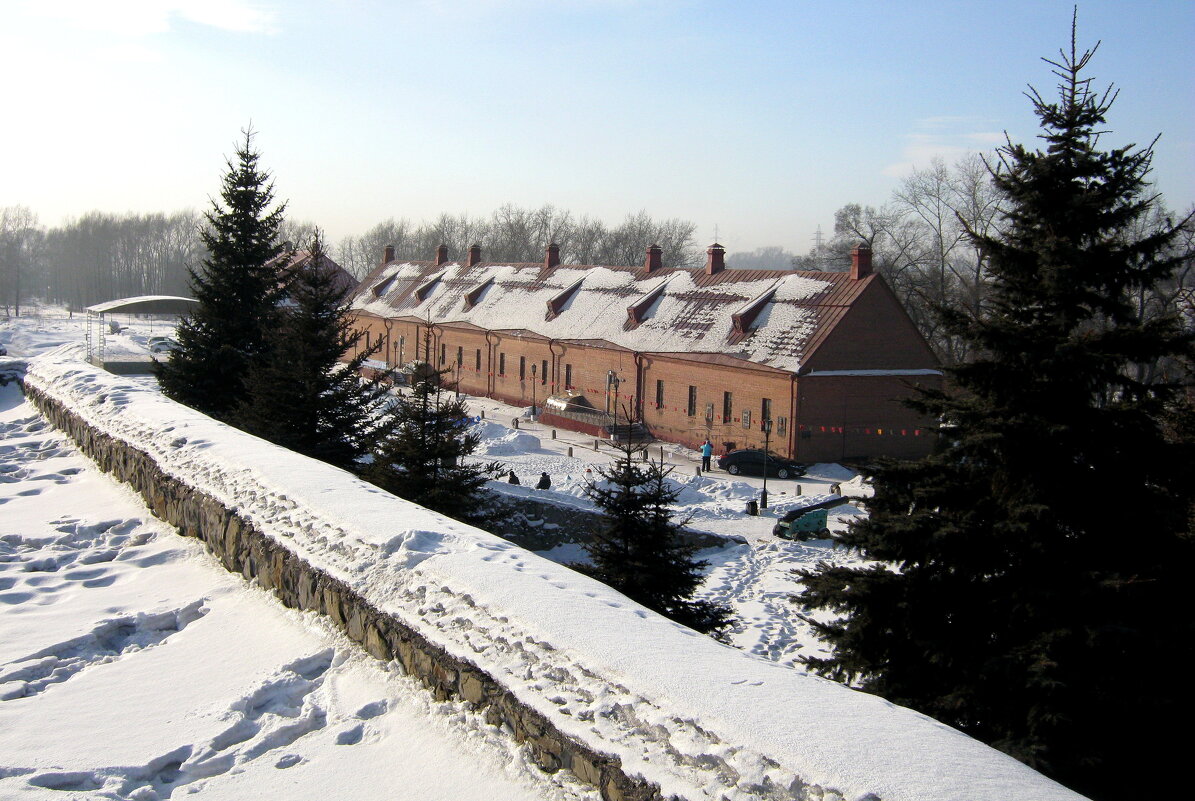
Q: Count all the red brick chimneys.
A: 7